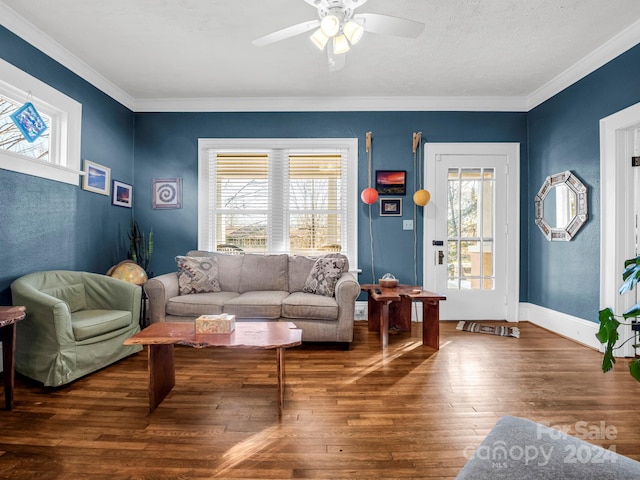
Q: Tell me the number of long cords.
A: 2